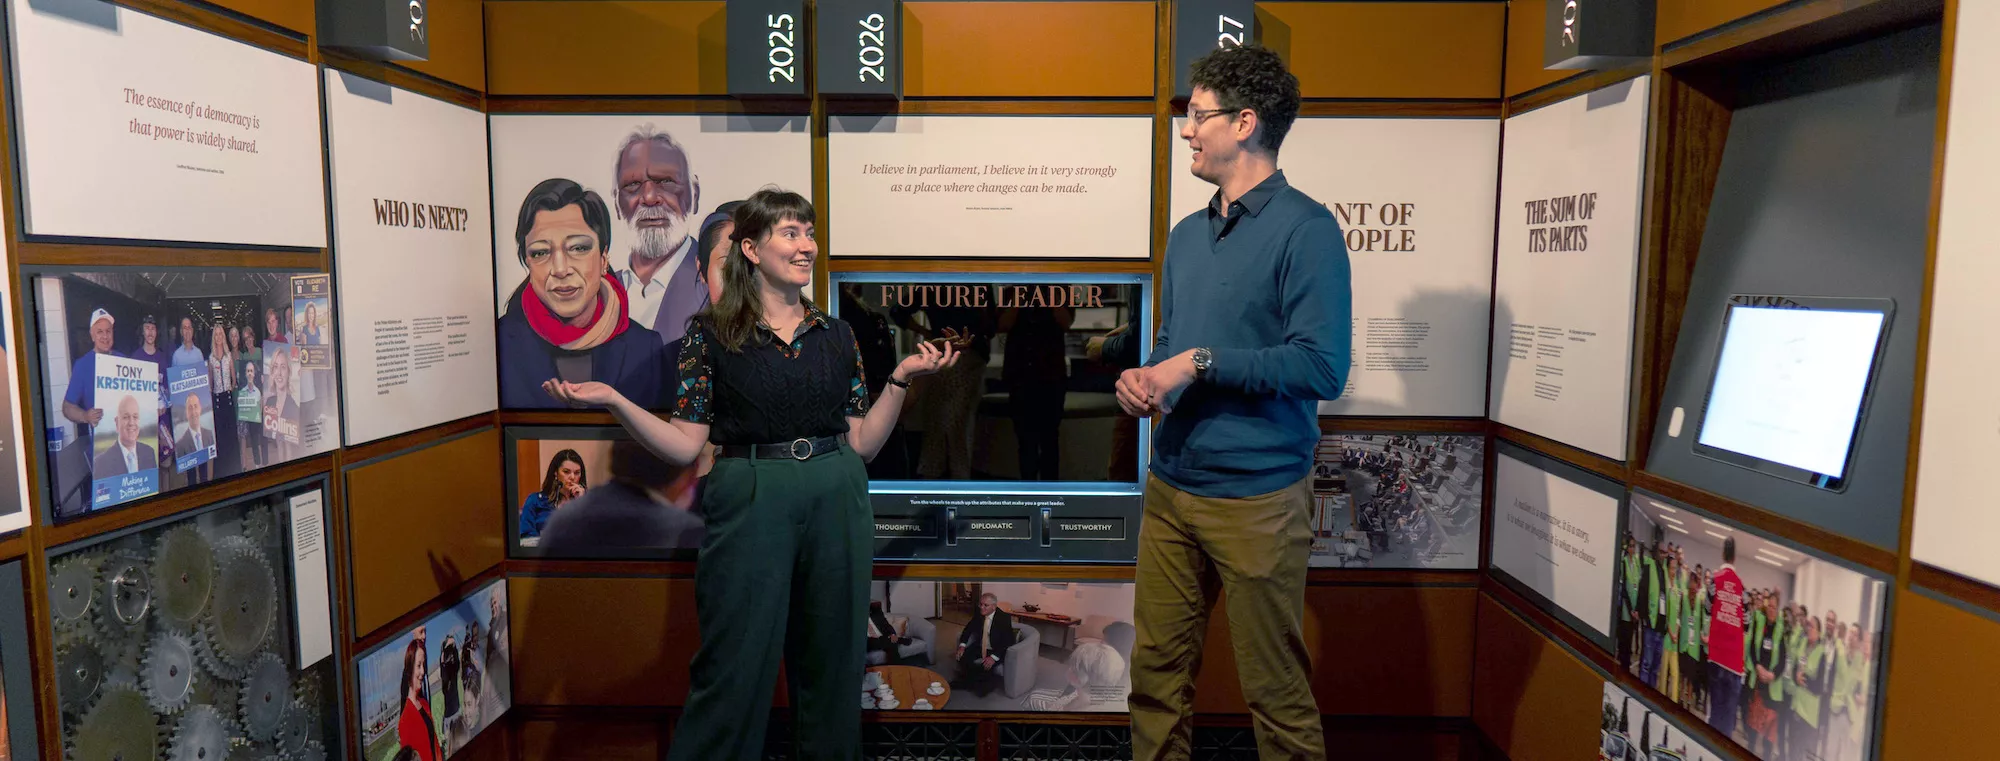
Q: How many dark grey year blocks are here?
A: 5